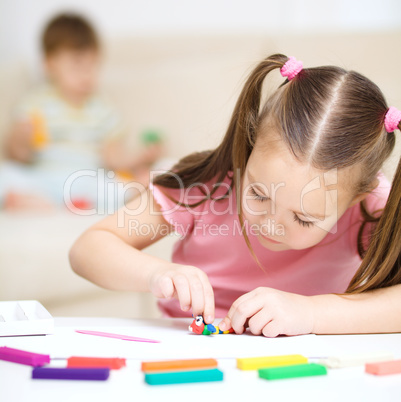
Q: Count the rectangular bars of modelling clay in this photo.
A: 9